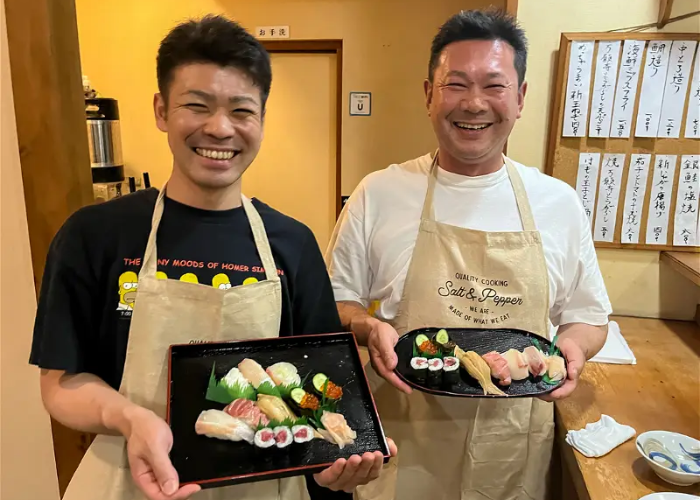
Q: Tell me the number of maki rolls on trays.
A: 6